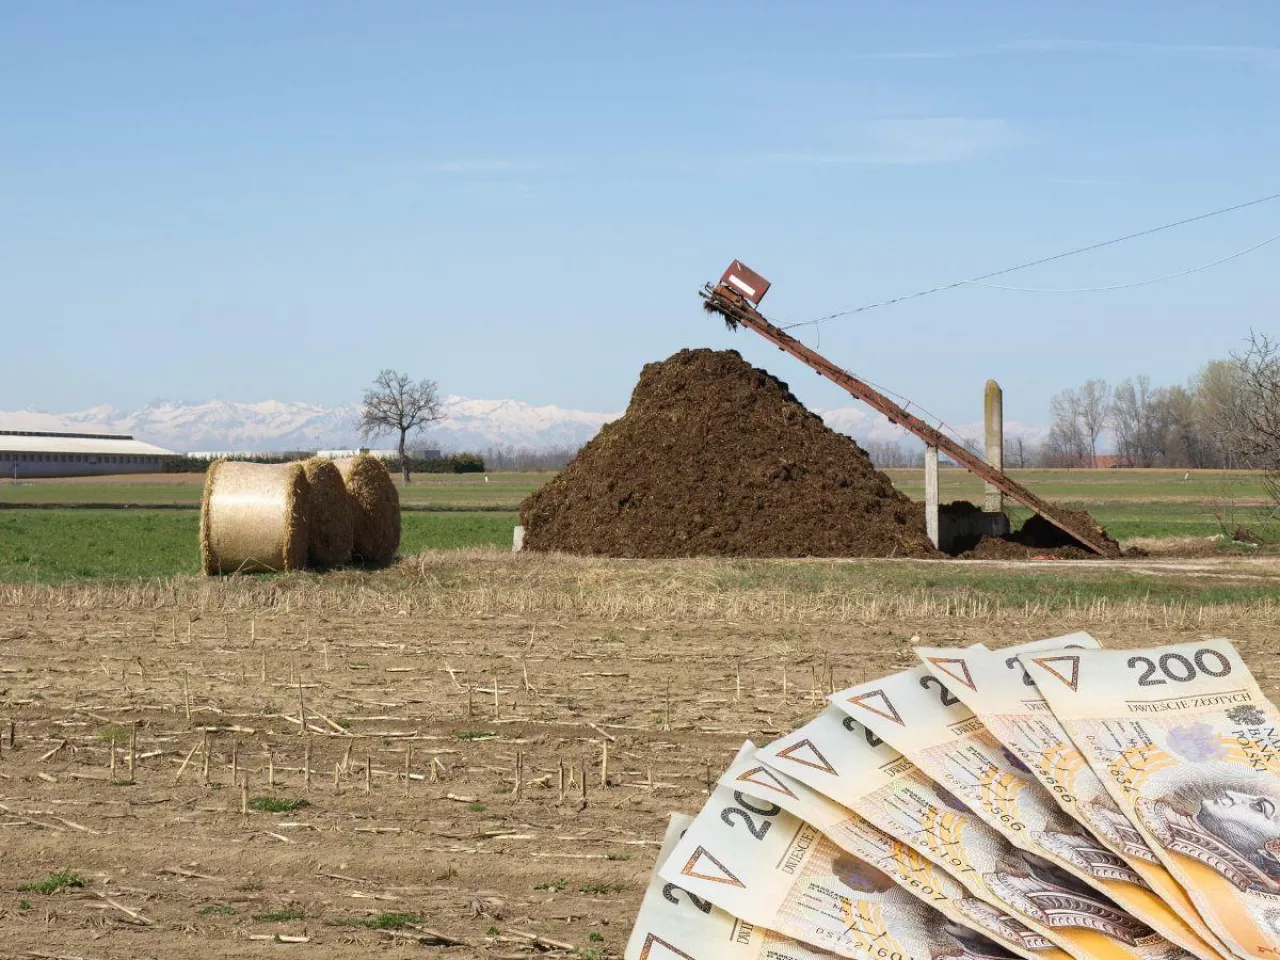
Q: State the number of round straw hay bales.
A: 3